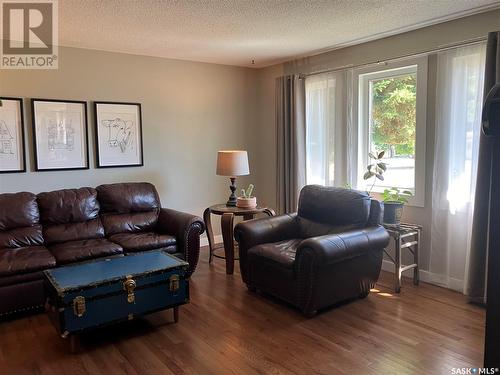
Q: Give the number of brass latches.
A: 3